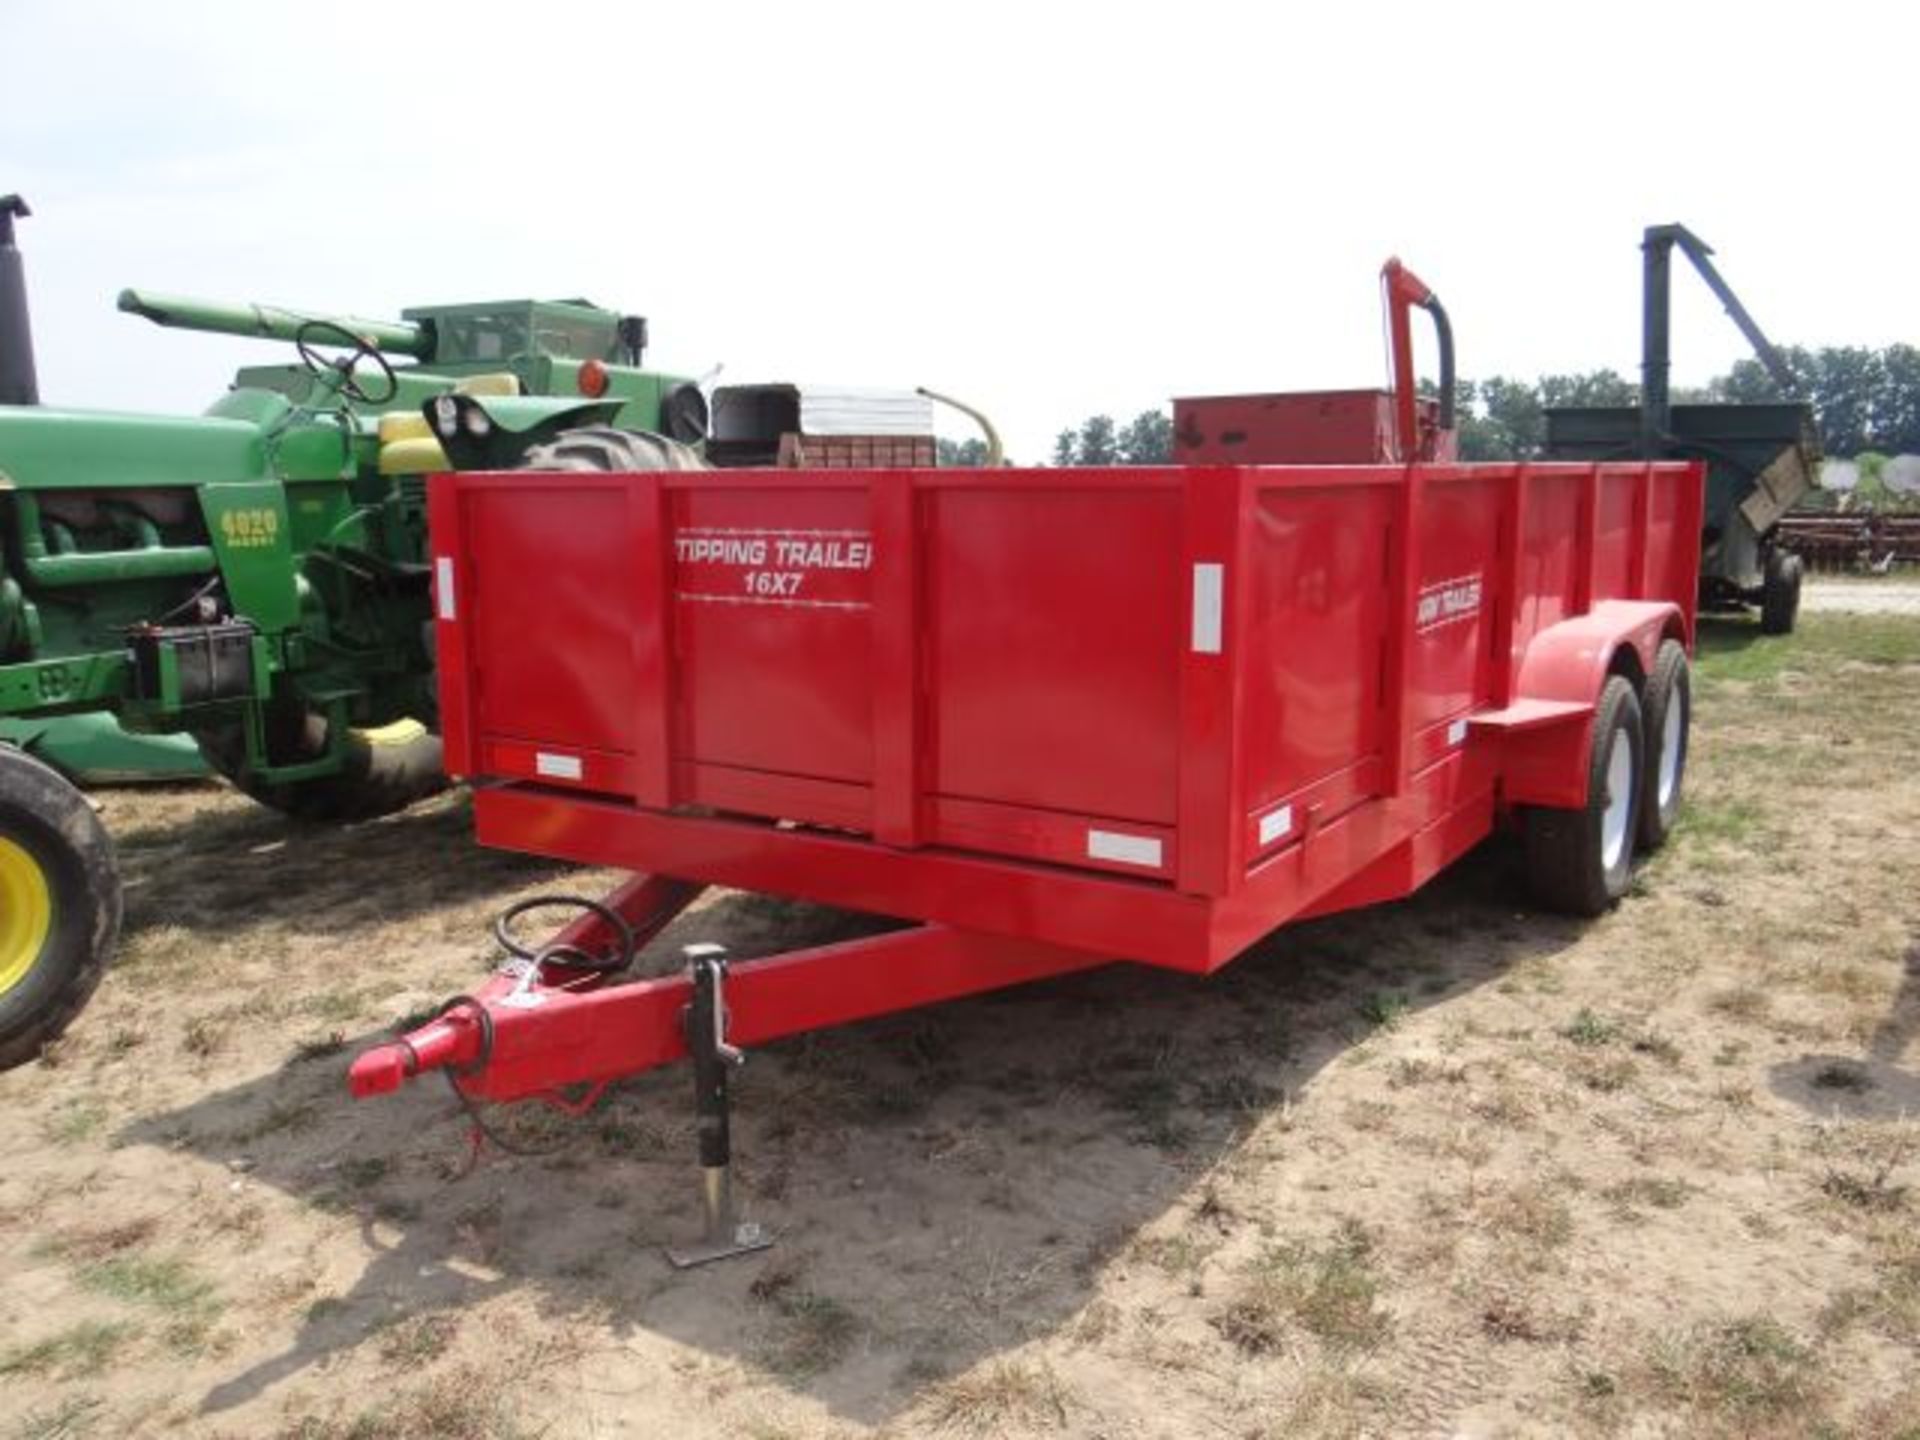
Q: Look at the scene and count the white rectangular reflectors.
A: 6